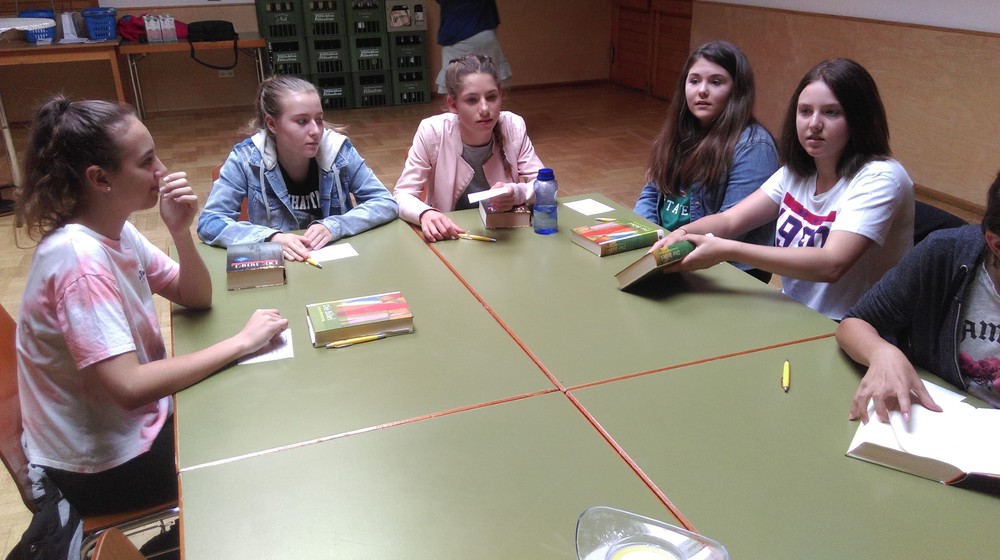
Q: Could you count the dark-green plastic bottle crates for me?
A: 11